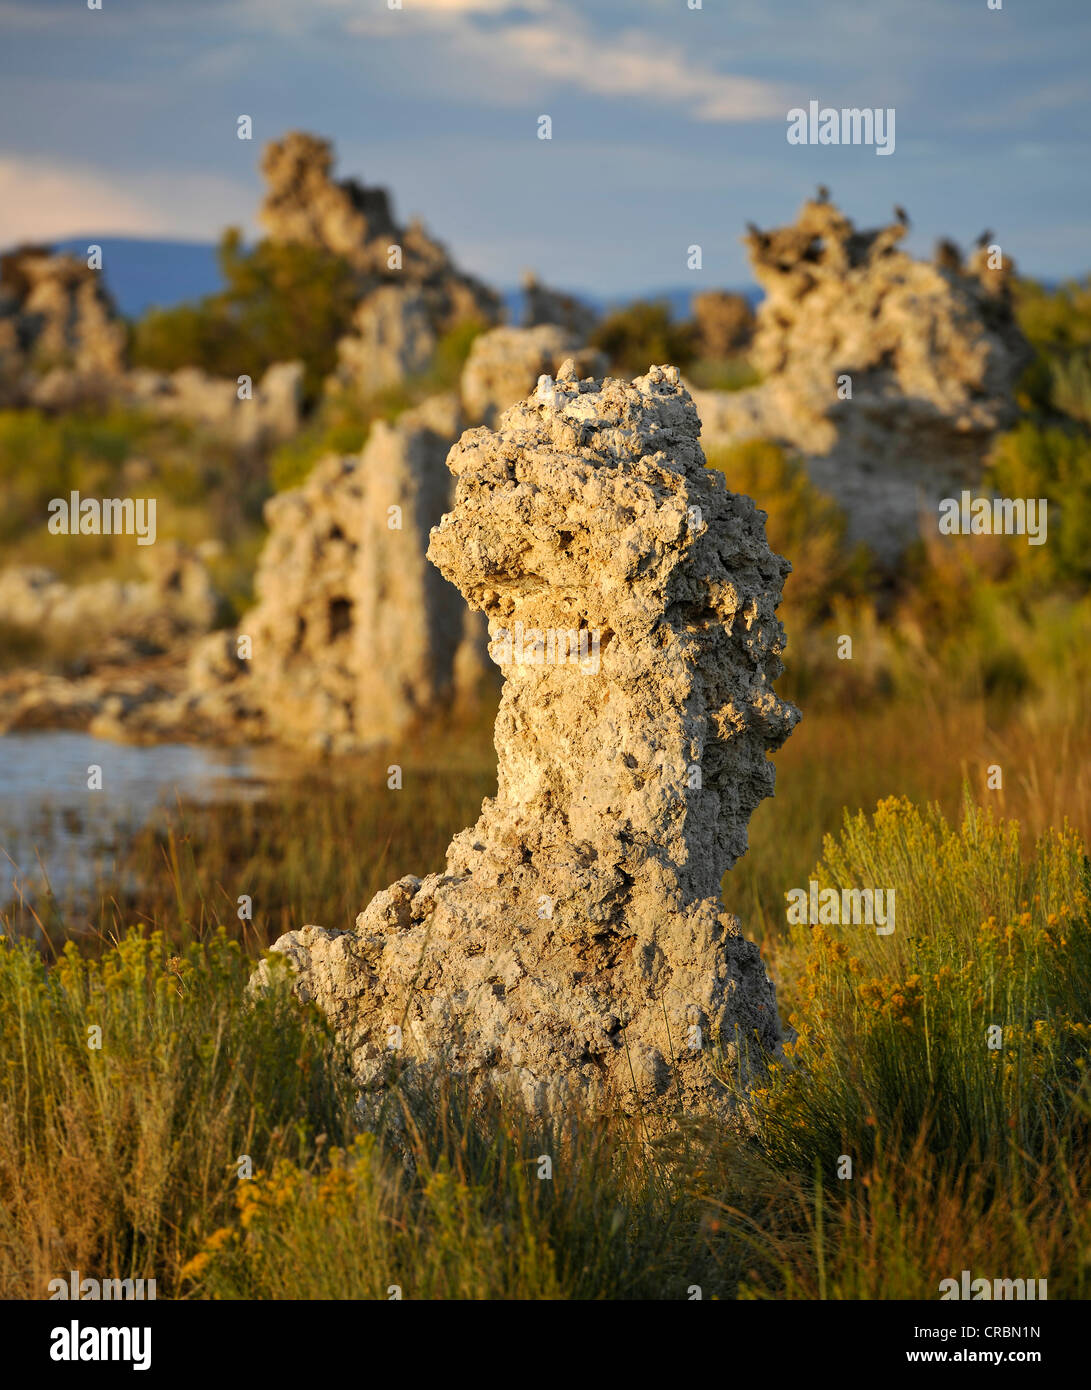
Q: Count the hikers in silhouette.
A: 0